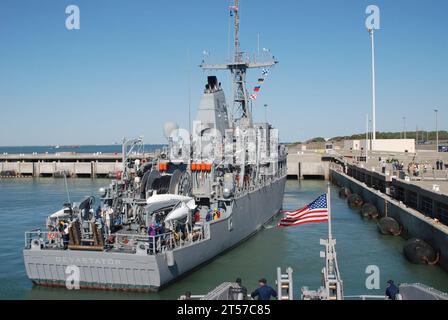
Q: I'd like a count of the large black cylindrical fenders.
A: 5